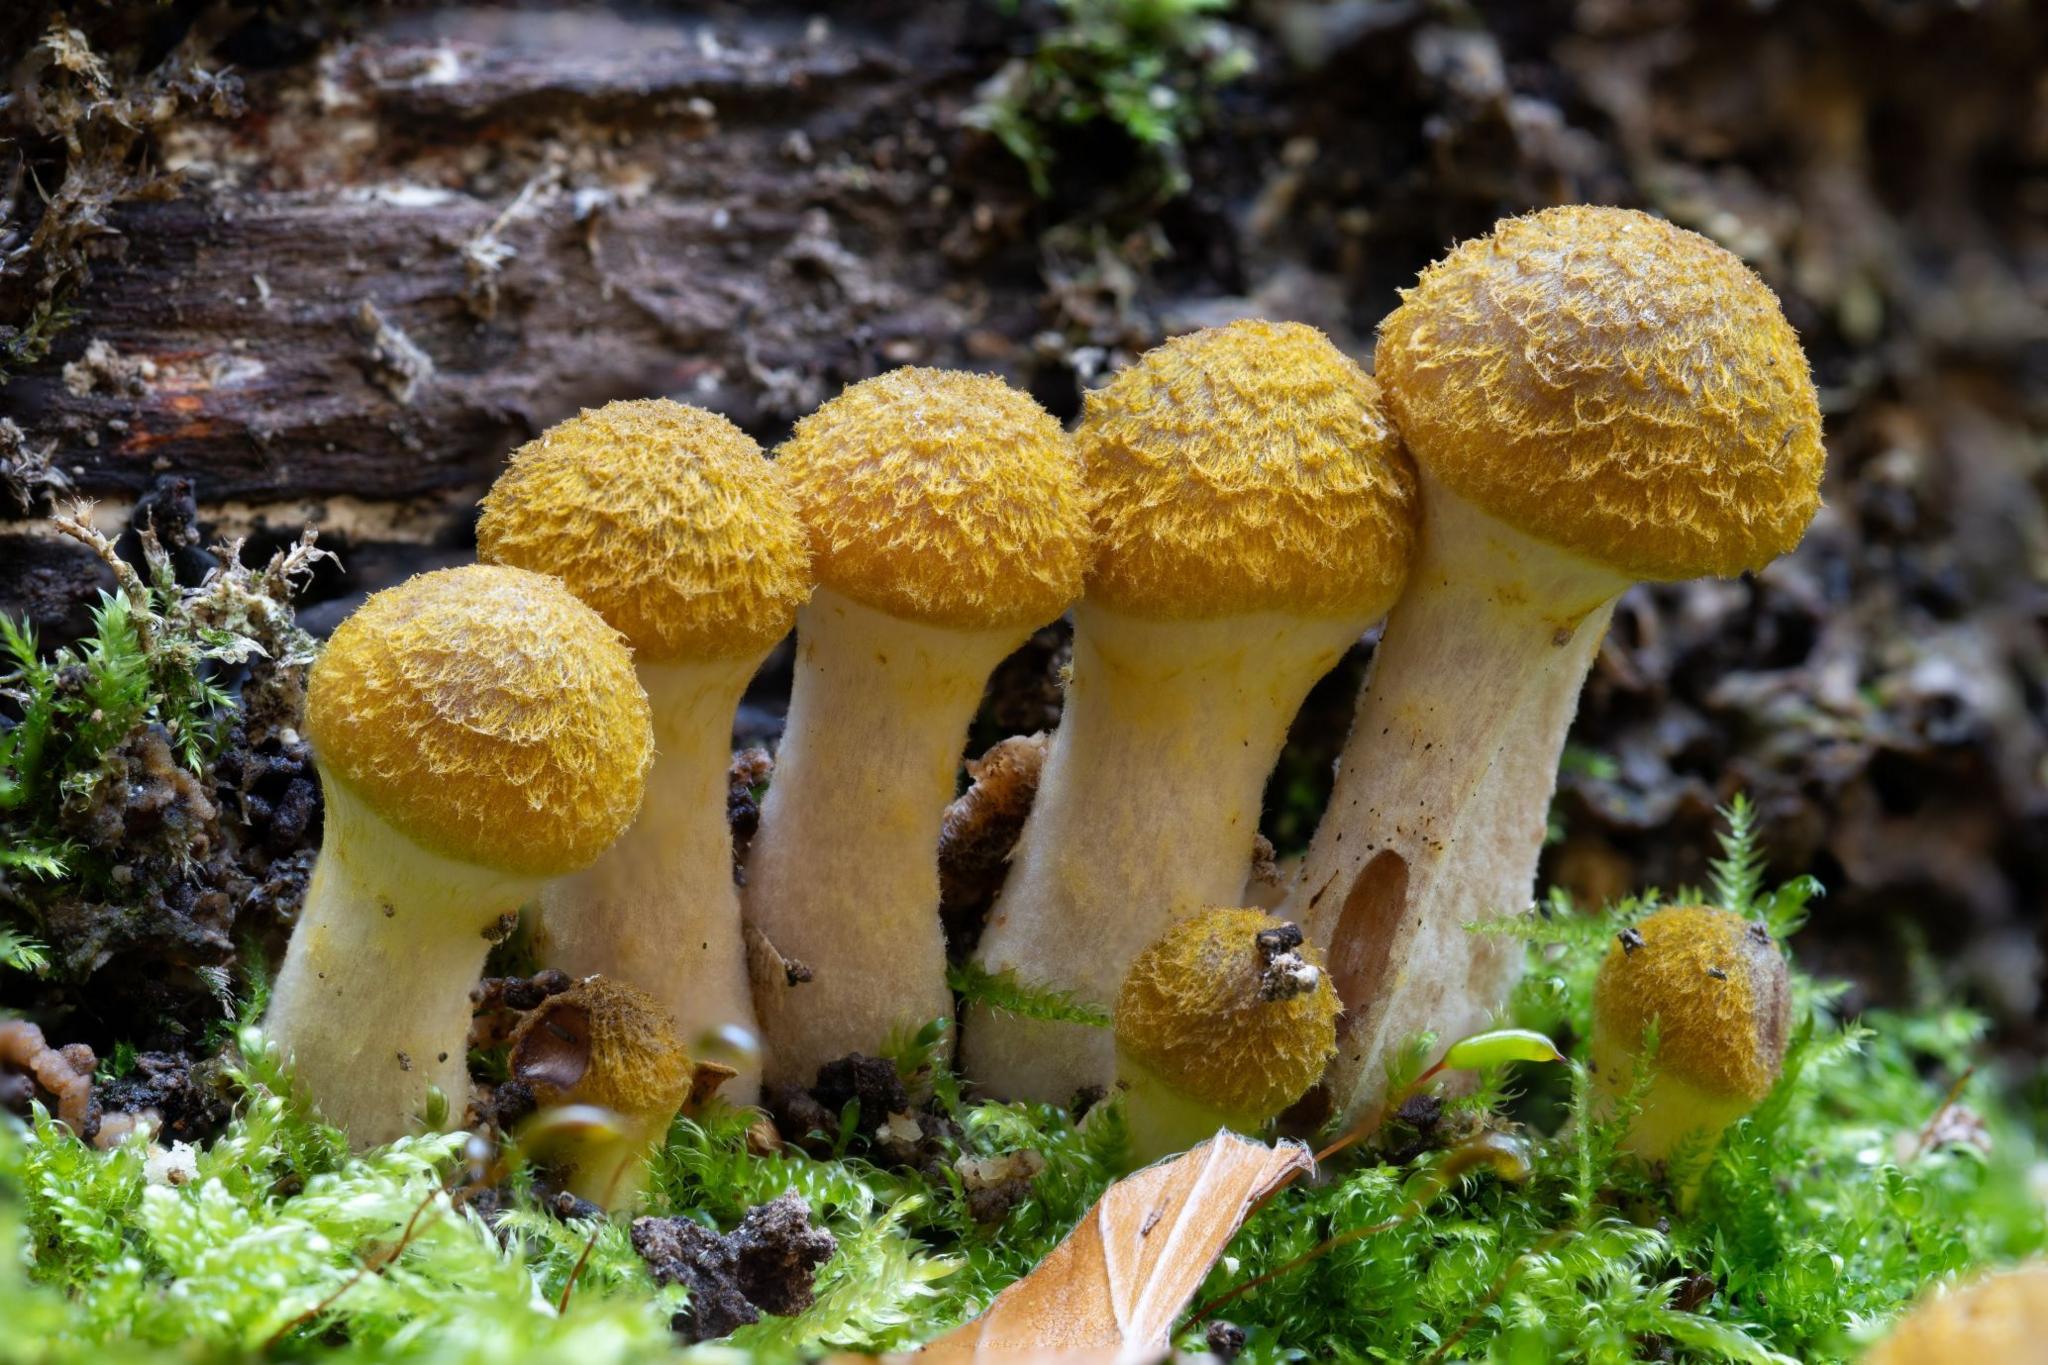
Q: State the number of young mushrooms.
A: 3